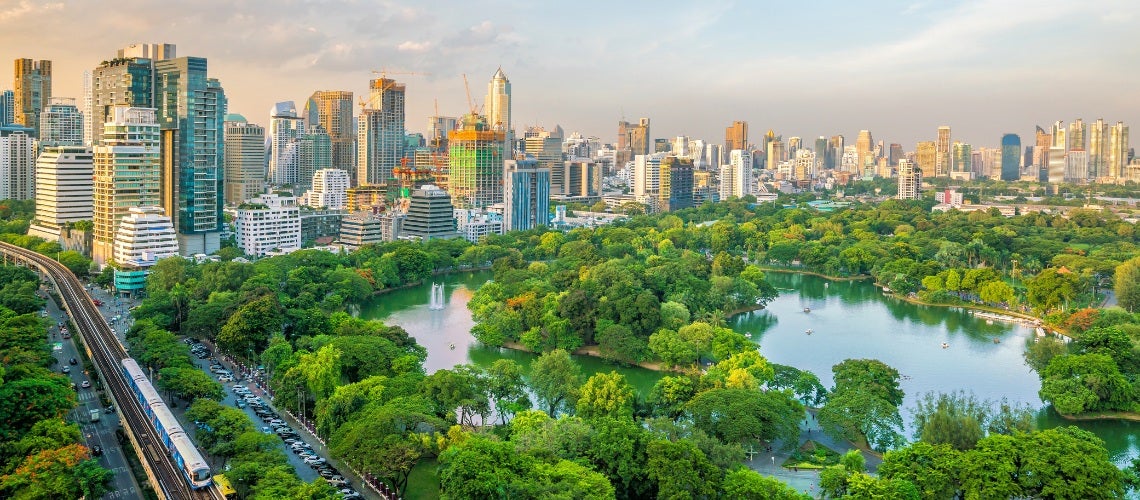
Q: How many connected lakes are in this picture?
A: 2